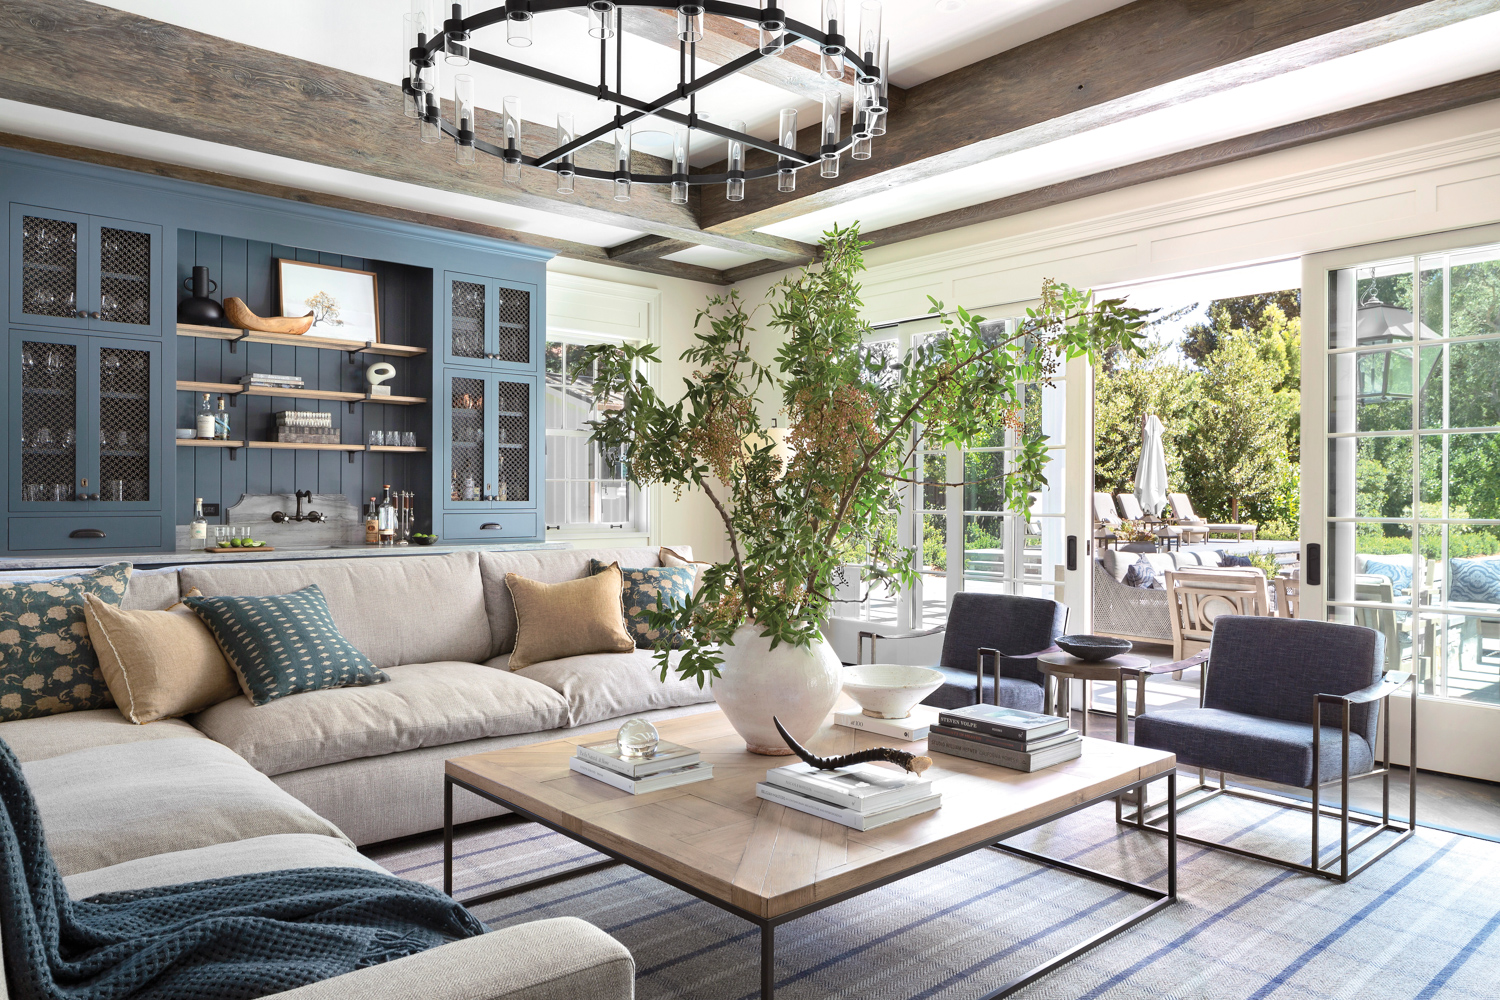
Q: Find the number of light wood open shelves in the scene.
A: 3